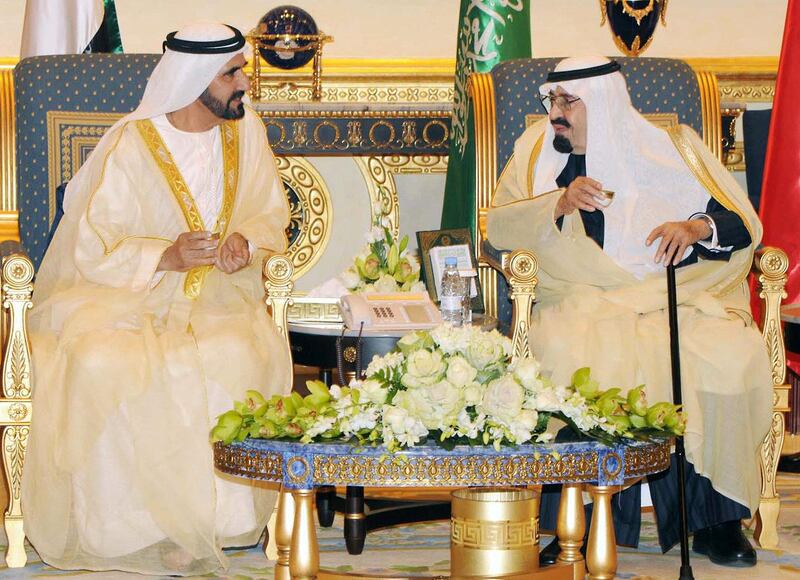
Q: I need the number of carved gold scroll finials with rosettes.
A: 4